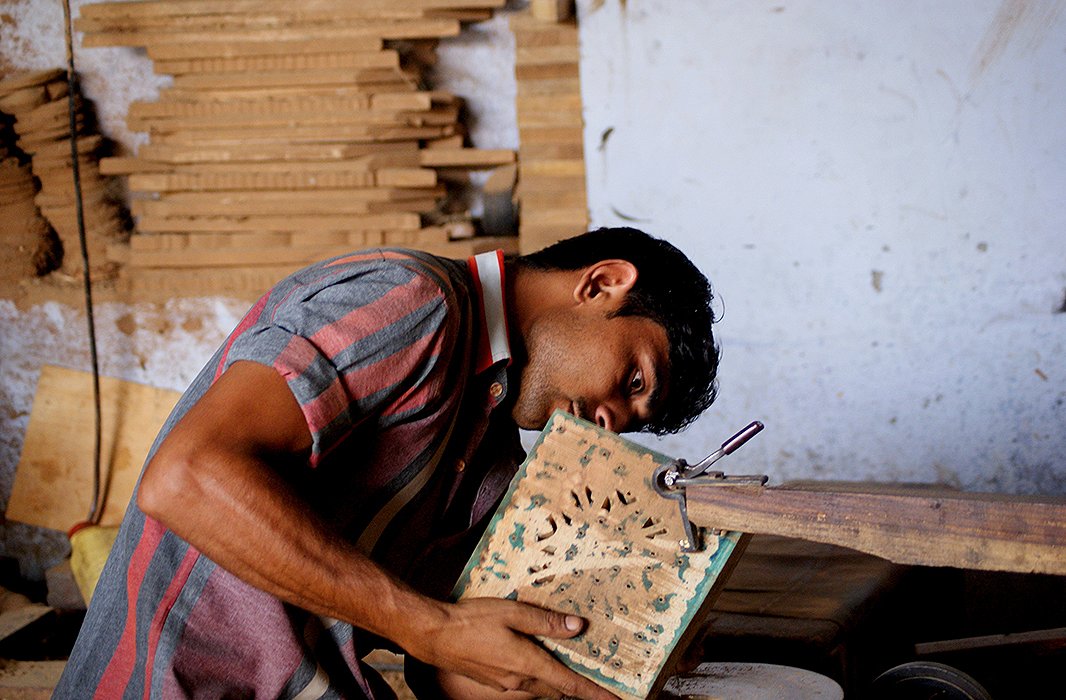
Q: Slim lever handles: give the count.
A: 1